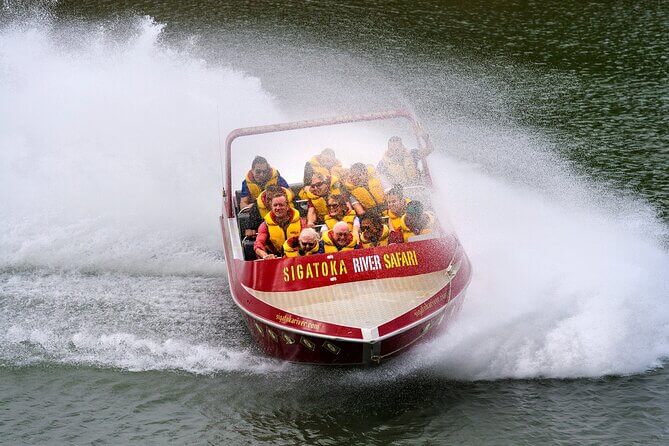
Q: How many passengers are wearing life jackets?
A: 13